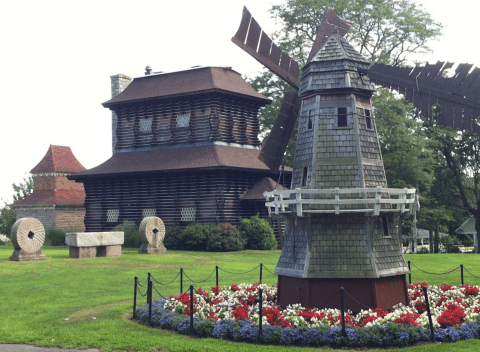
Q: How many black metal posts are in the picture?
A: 12